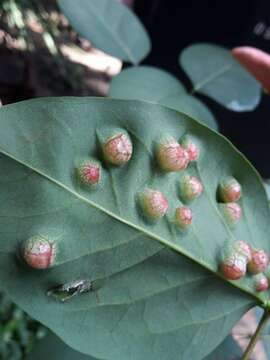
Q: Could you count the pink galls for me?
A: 14